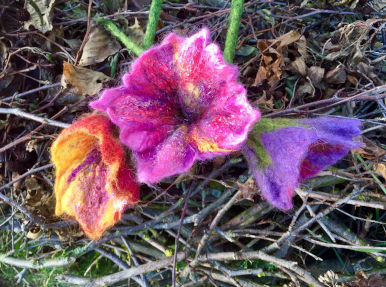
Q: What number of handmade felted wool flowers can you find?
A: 3